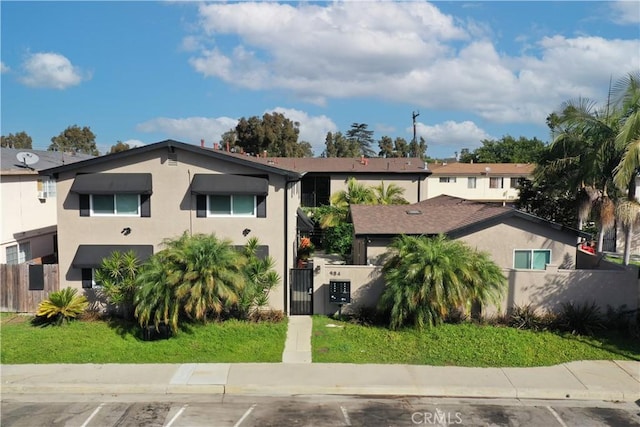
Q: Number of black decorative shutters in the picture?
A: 5